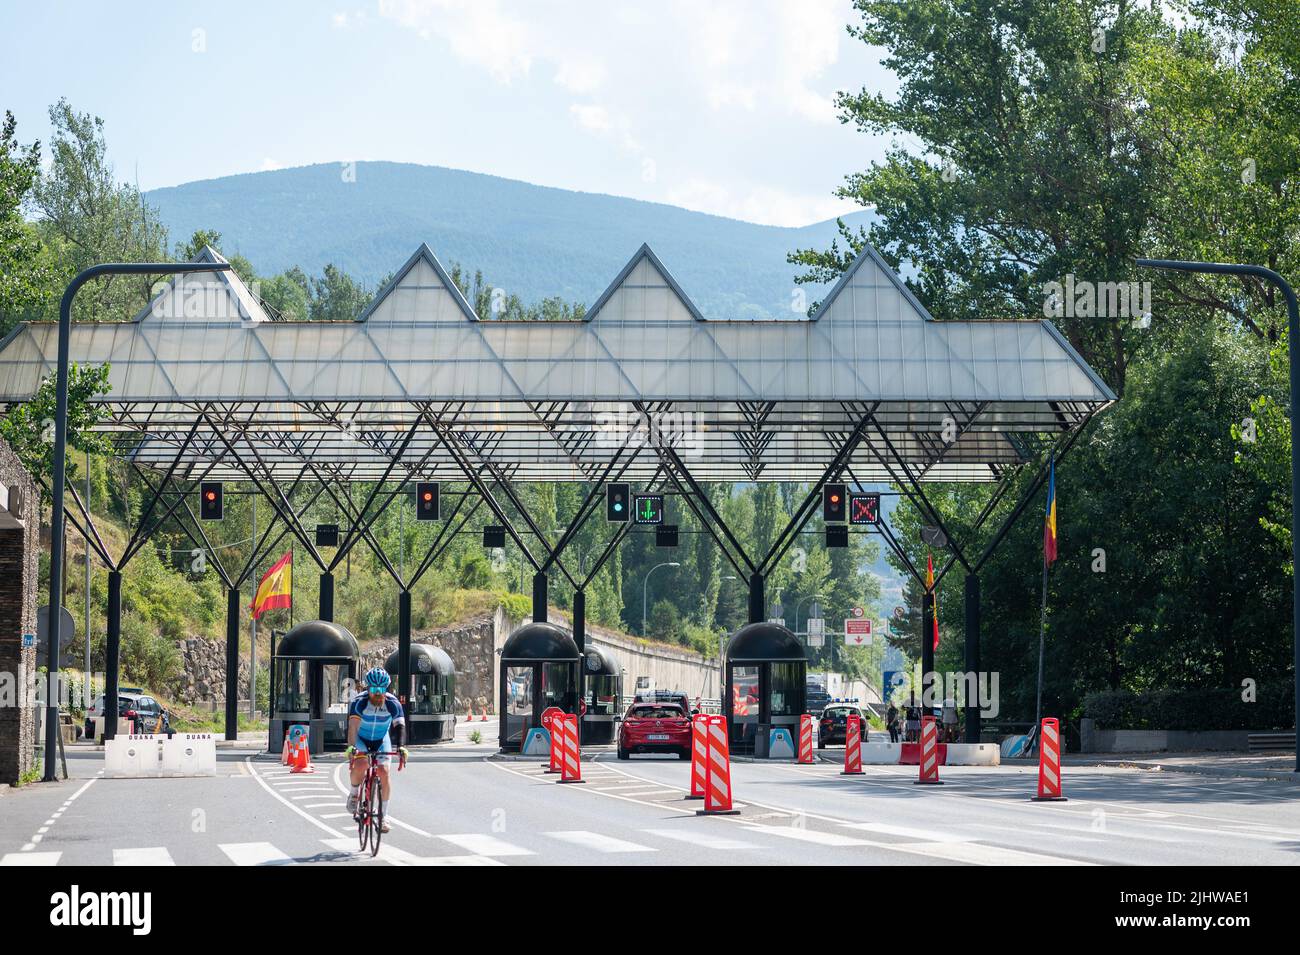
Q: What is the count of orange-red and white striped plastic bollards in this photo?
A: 8